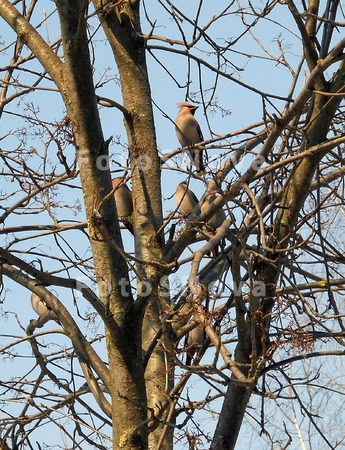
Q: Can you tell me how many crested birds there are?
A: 6